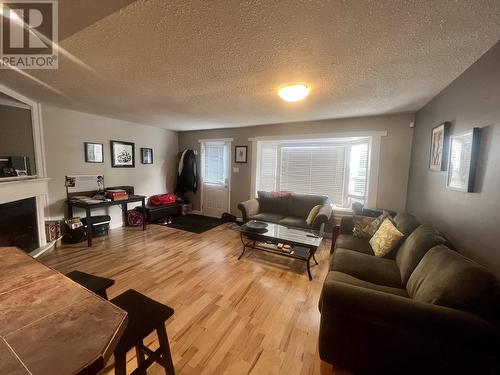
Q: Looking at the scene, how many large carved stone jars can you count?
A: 0